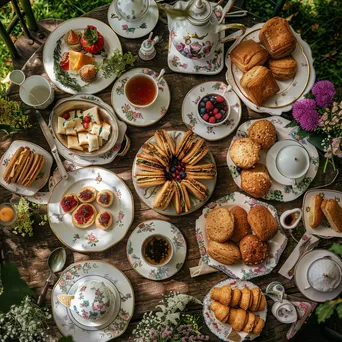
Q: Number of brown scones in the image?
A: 12